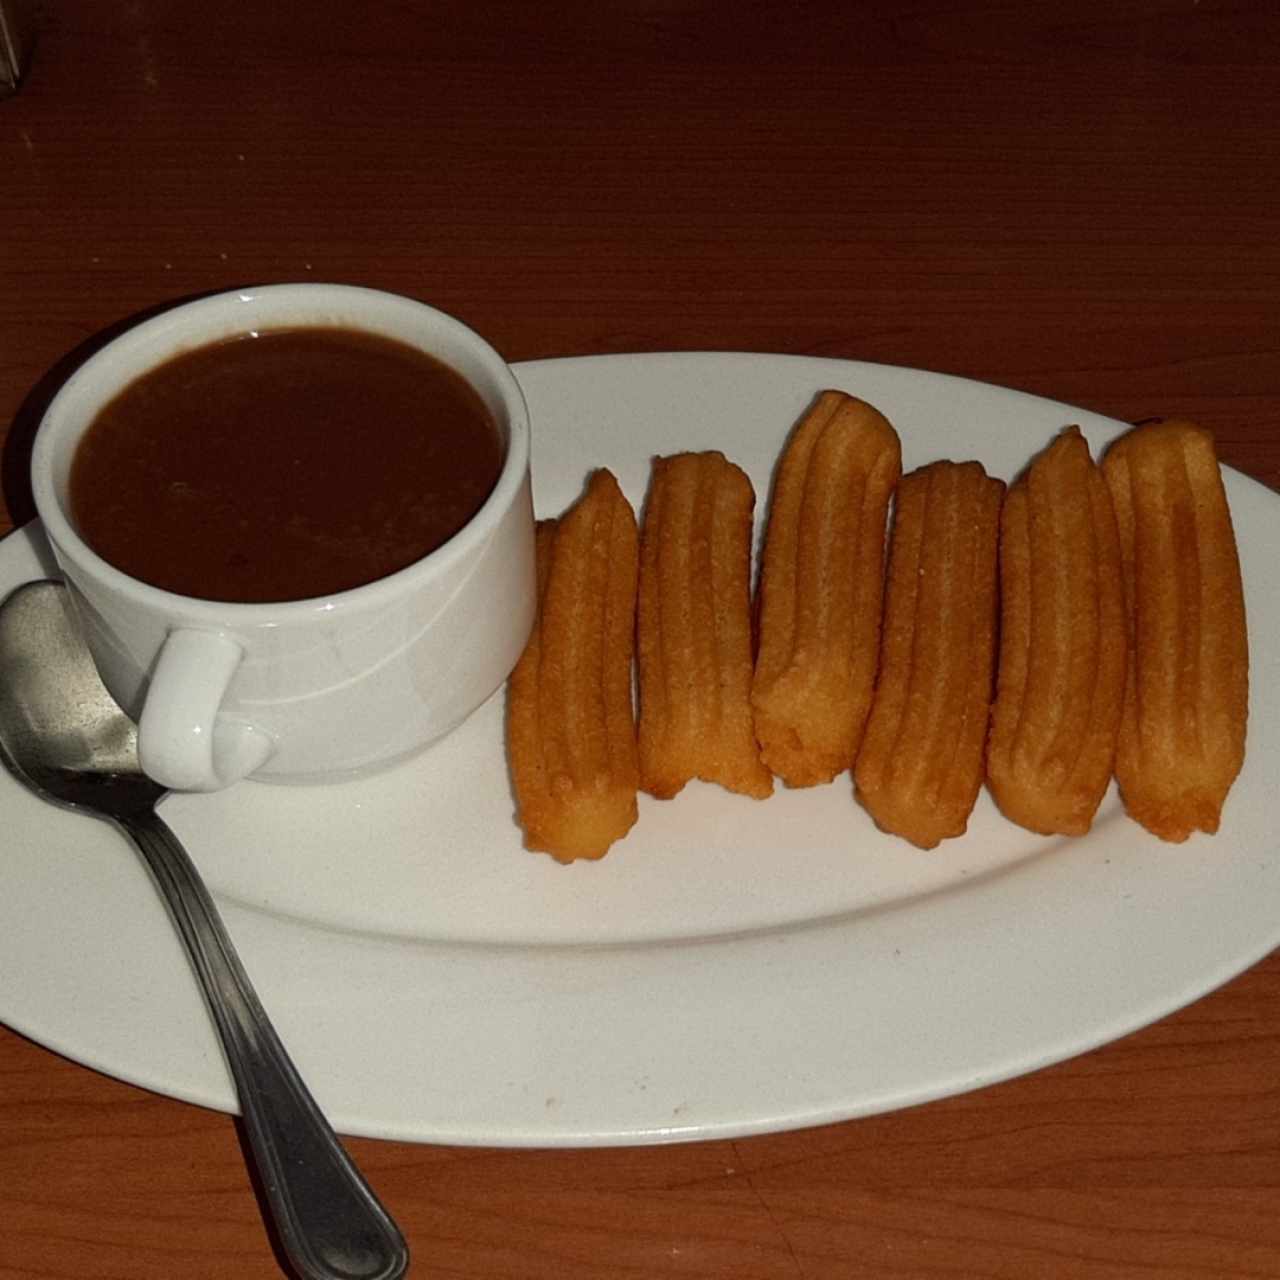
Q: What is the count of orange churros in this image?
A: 6